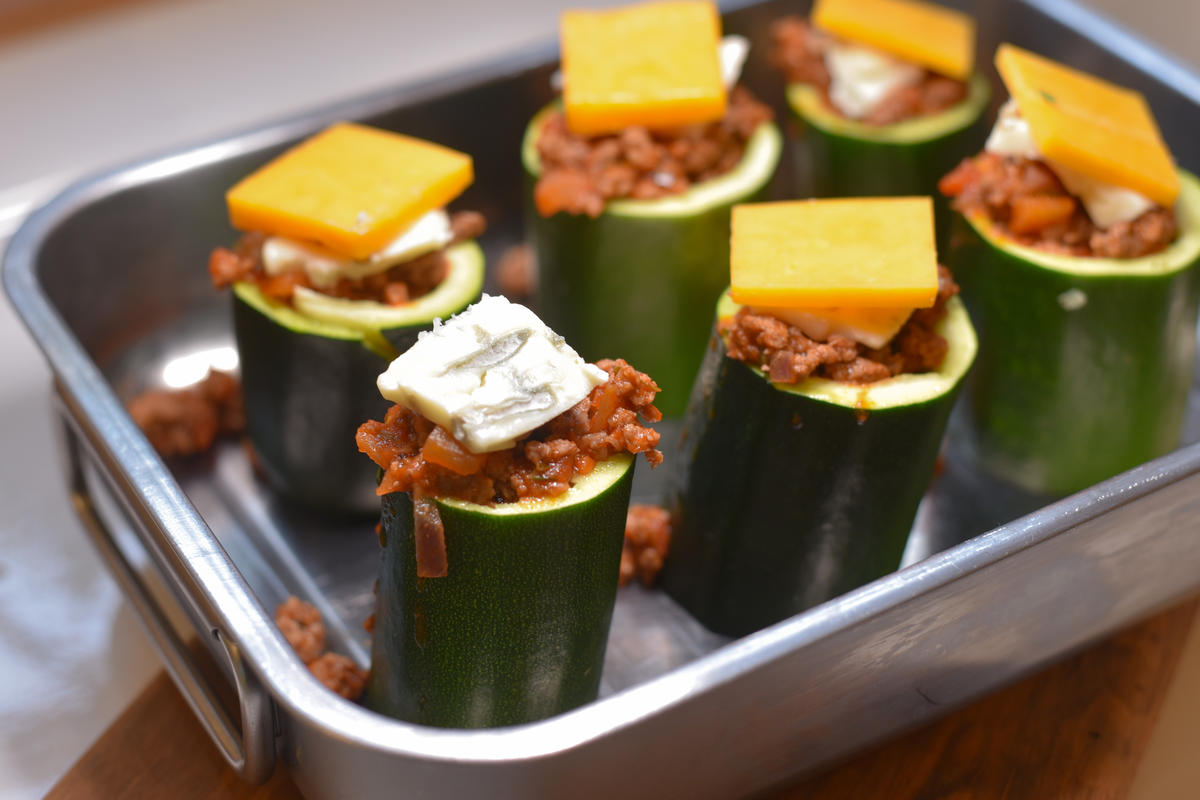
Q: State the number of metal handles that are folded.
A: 1